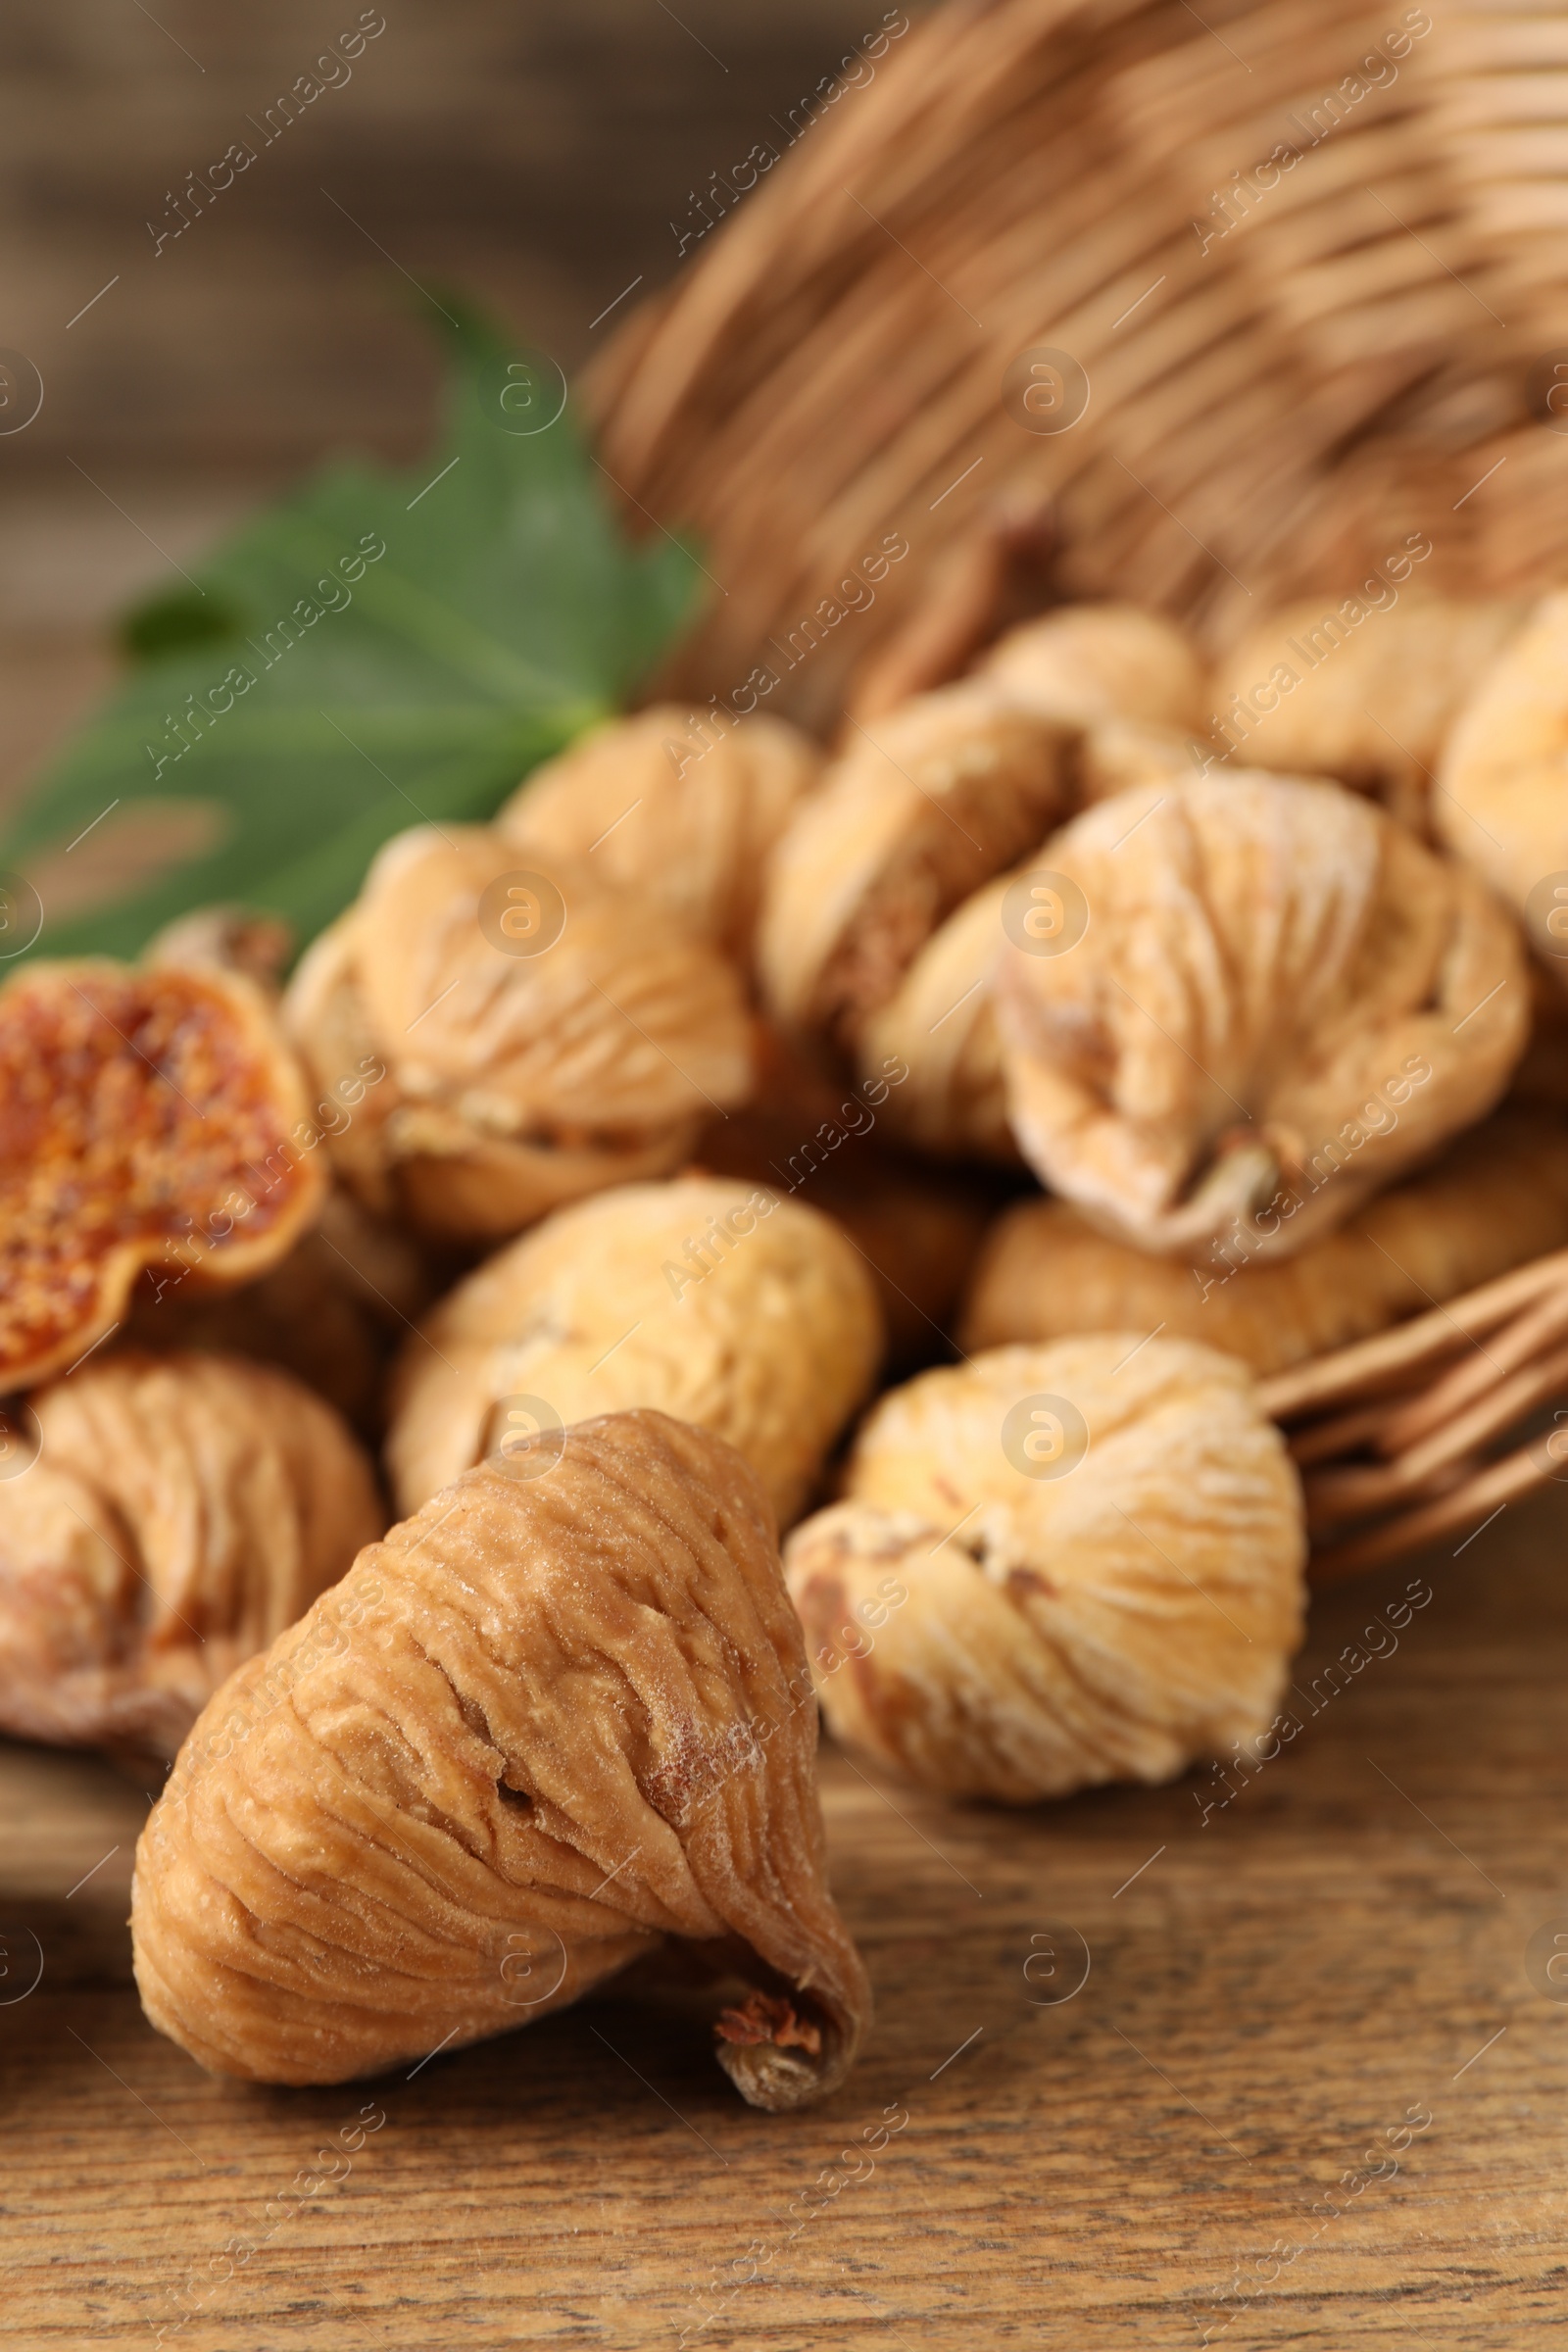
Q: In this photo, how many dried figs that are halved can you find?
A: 1